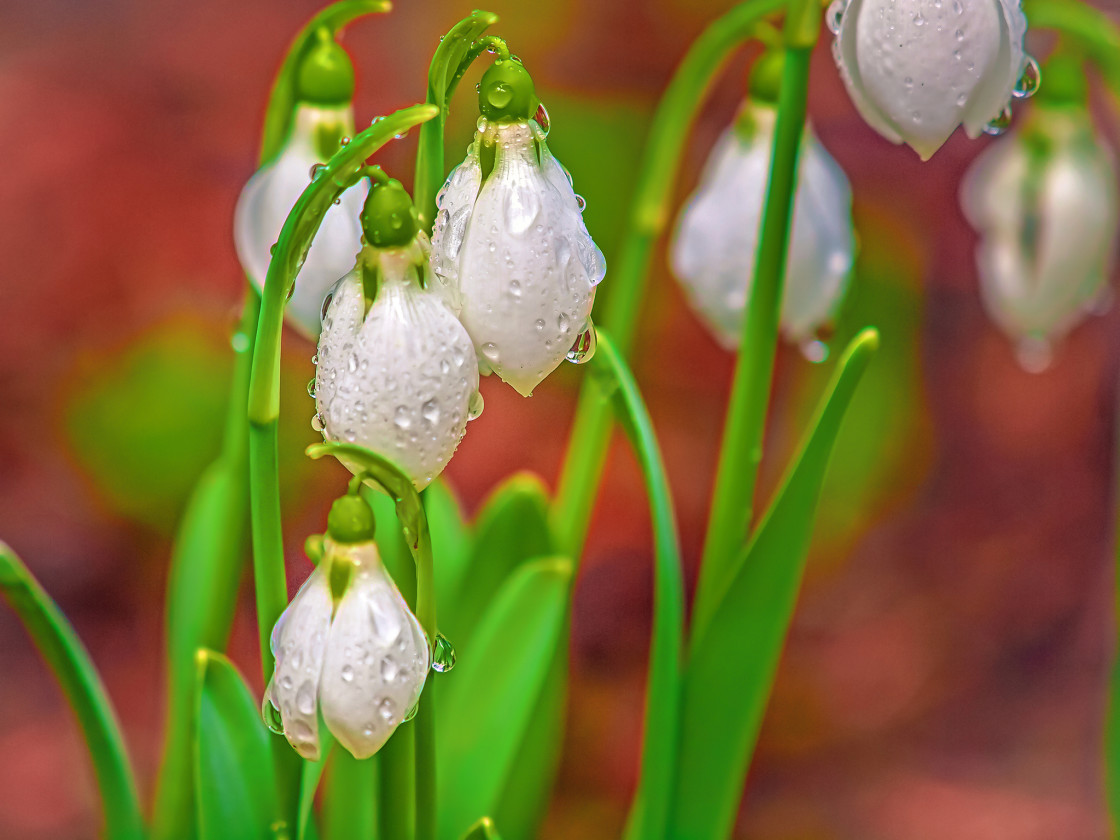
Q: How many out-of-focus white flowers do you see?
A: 3